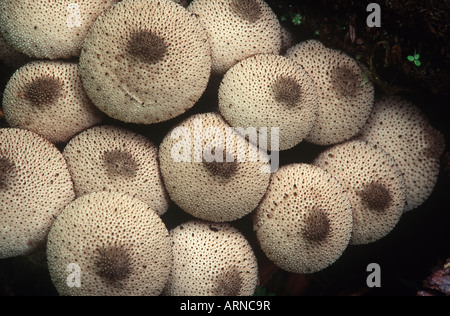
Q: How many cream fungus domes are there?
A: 14